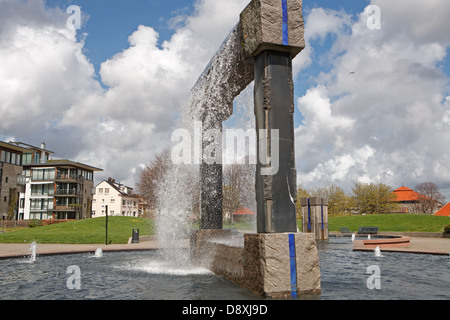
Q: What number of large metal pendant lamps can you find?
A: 0